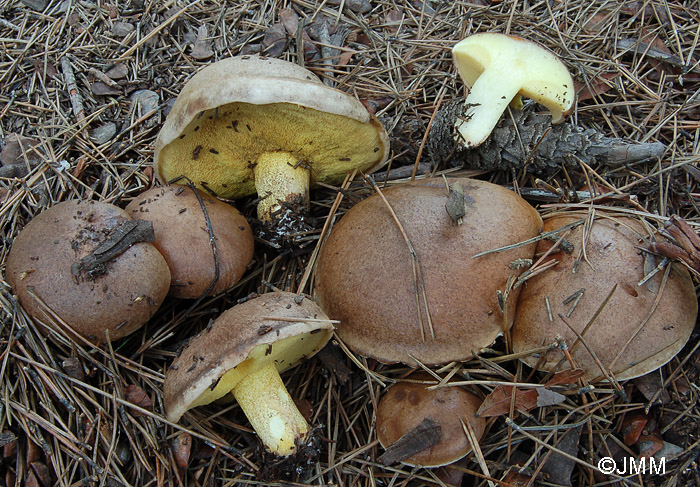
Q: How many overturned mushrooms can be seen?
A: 3